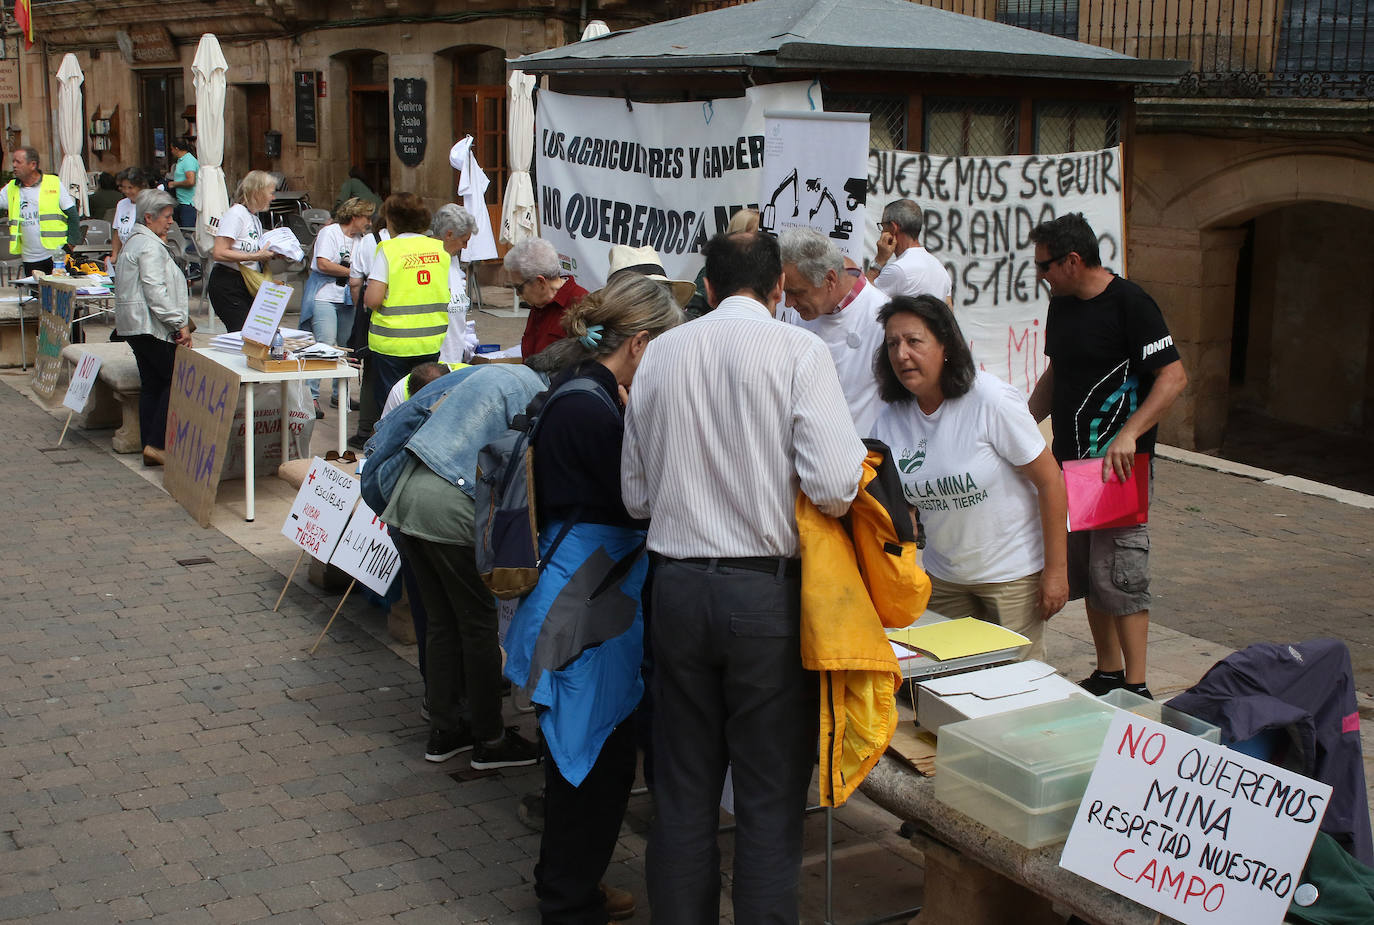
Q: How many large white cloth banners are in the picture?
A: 2